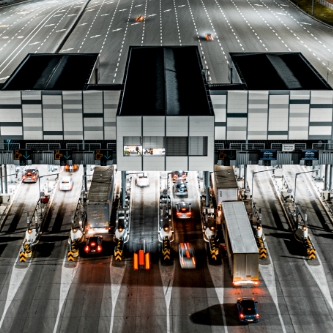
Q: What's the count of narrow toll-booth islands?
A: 7